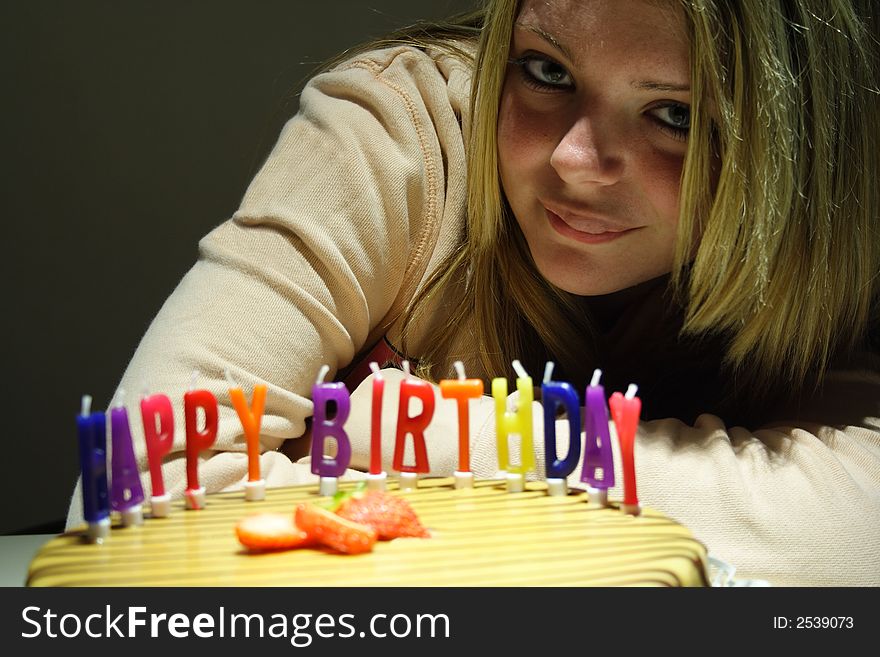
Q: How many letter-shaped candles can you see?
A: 13